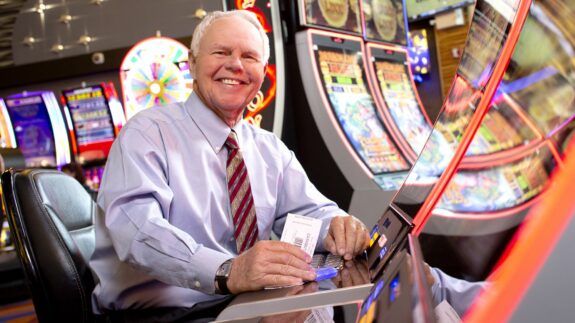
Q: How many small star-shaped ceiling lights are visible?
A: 7